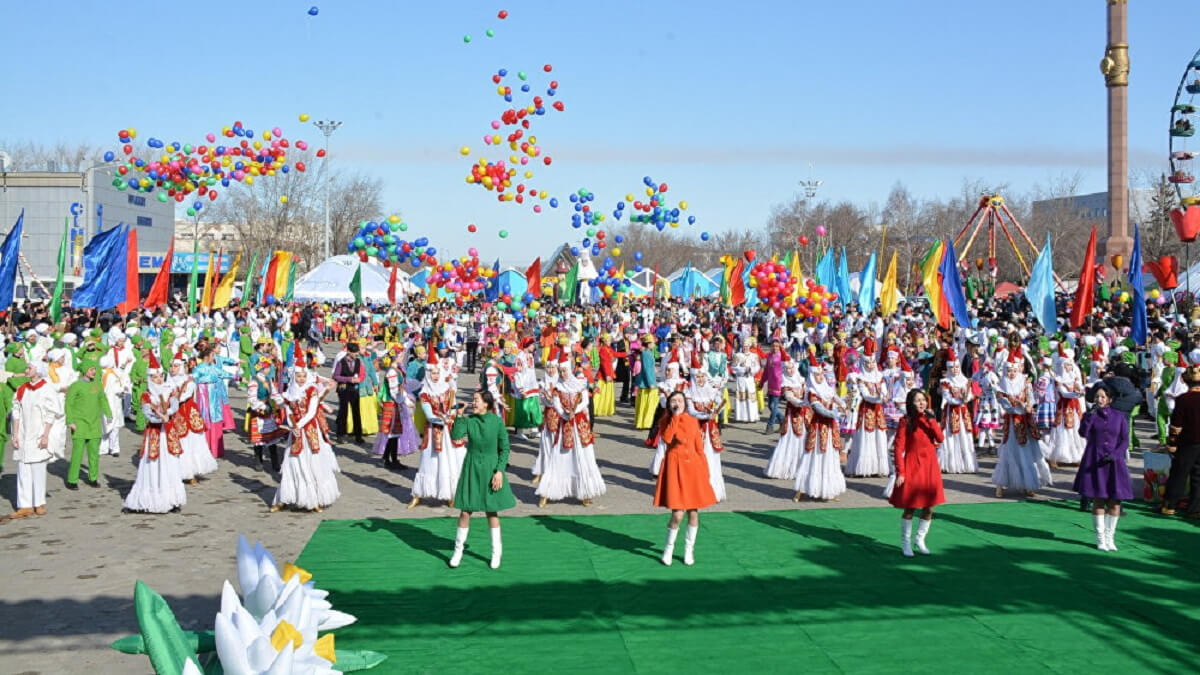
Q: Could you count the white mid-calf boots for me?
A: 8